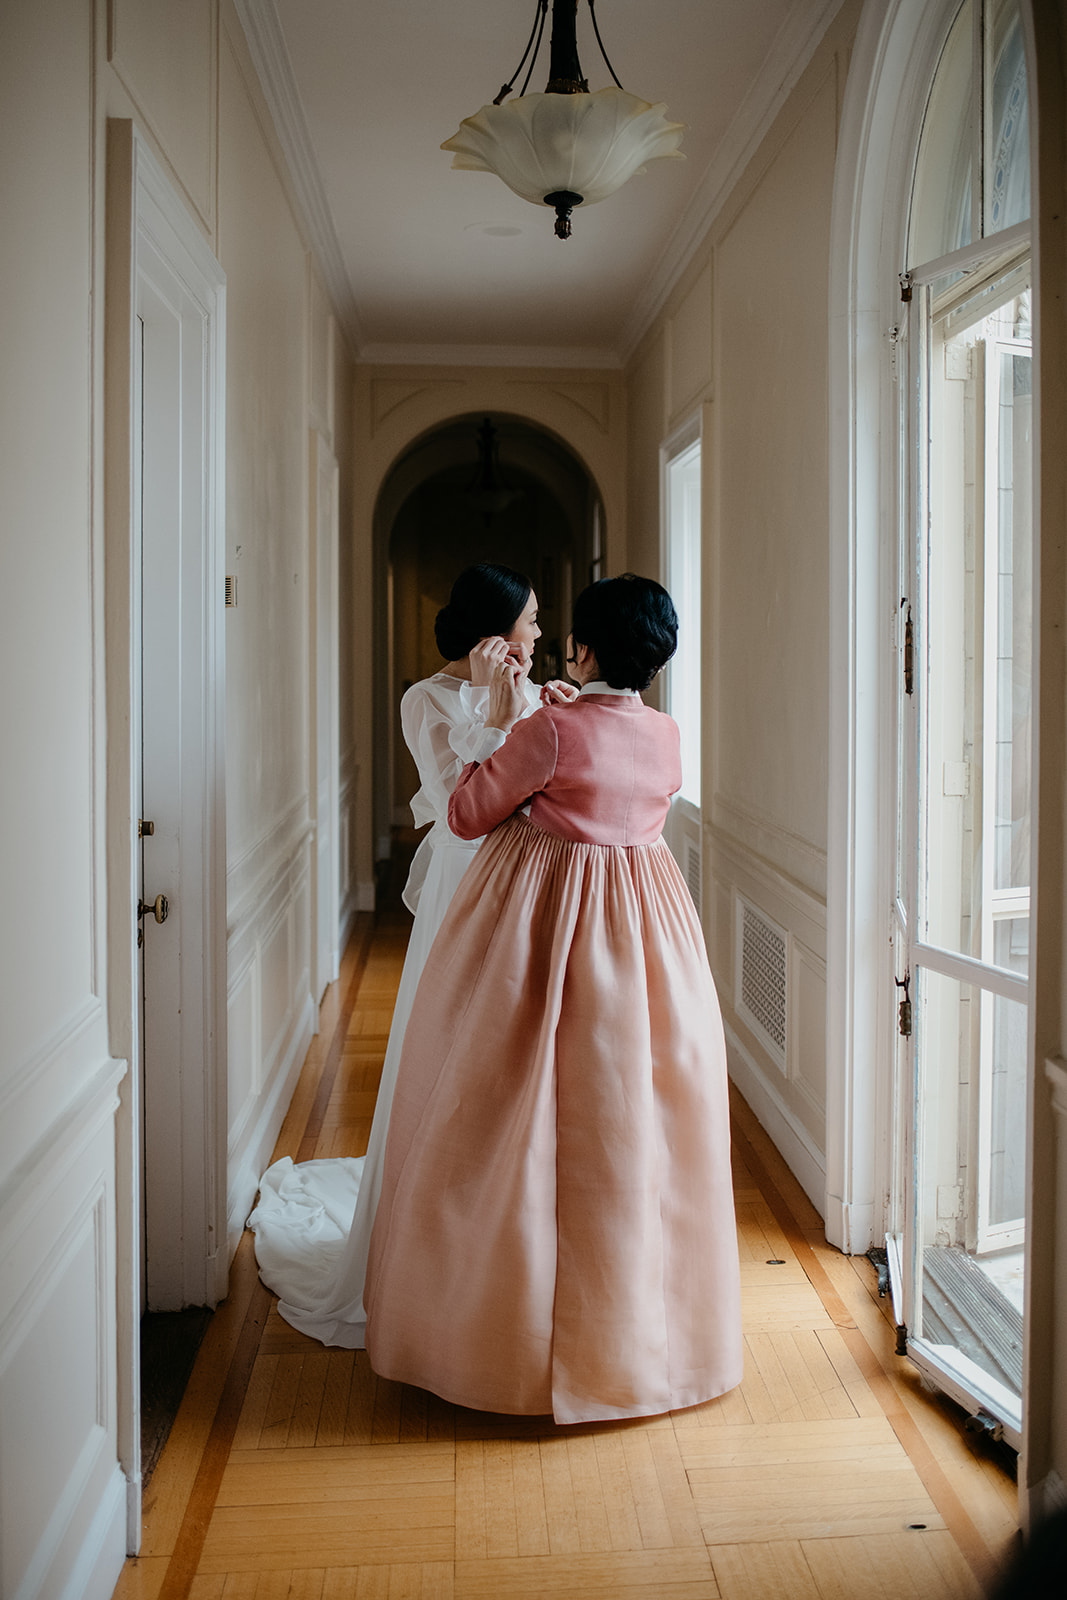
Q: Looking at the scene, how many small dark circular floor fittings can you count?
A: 2